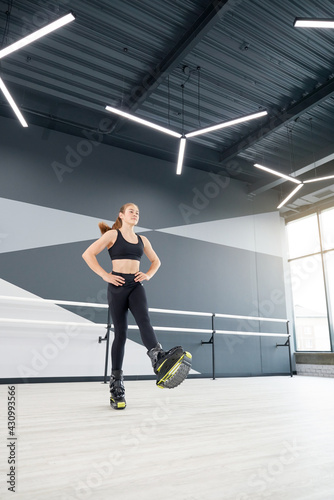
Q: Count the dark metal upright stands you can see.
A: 3